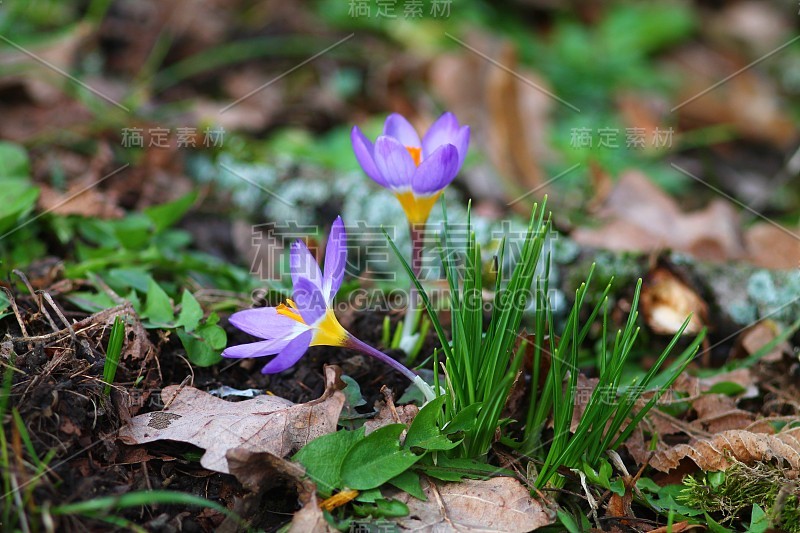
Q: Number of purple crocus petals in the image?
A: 12